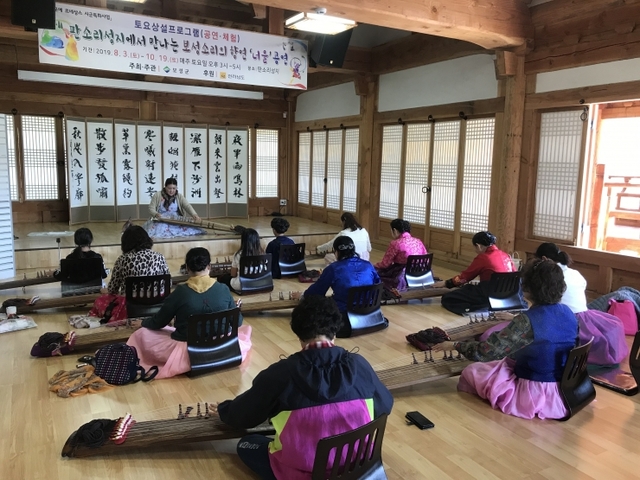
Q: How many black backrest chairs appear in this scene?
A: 11